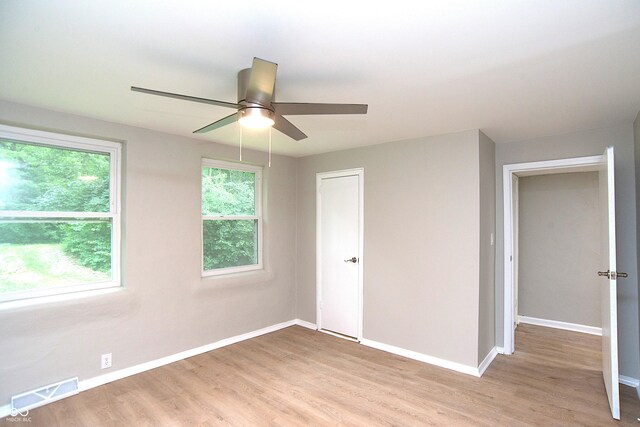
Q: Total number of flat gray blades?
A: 5